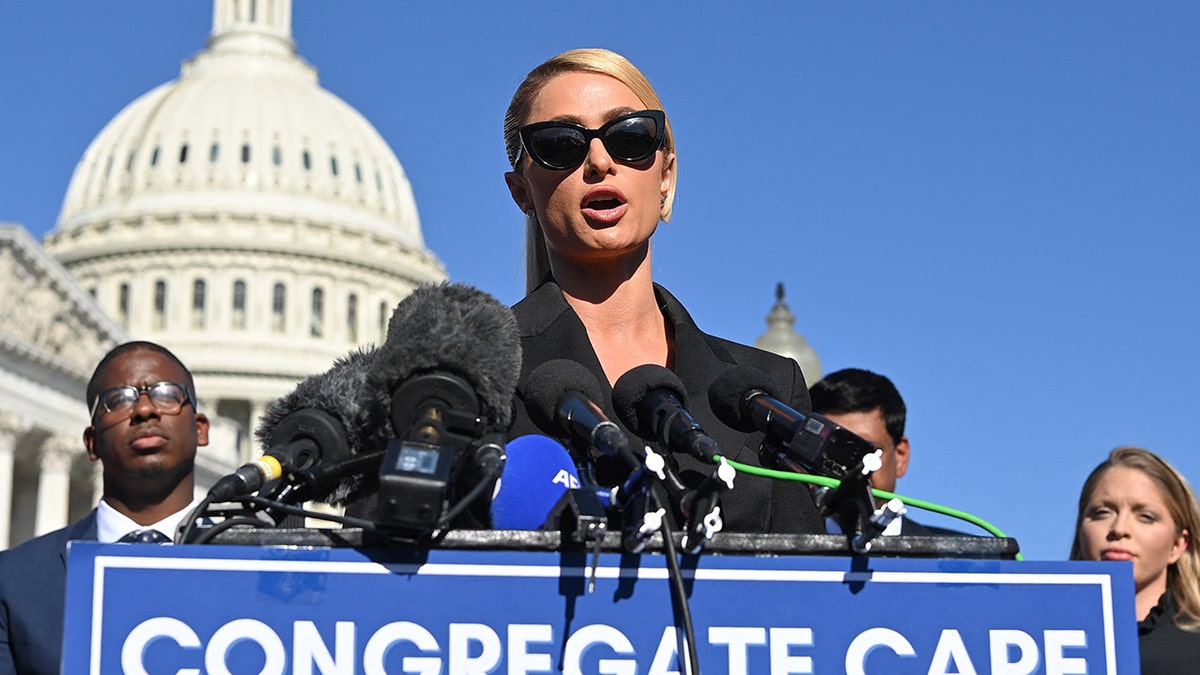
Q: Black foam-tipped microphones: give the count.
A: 3